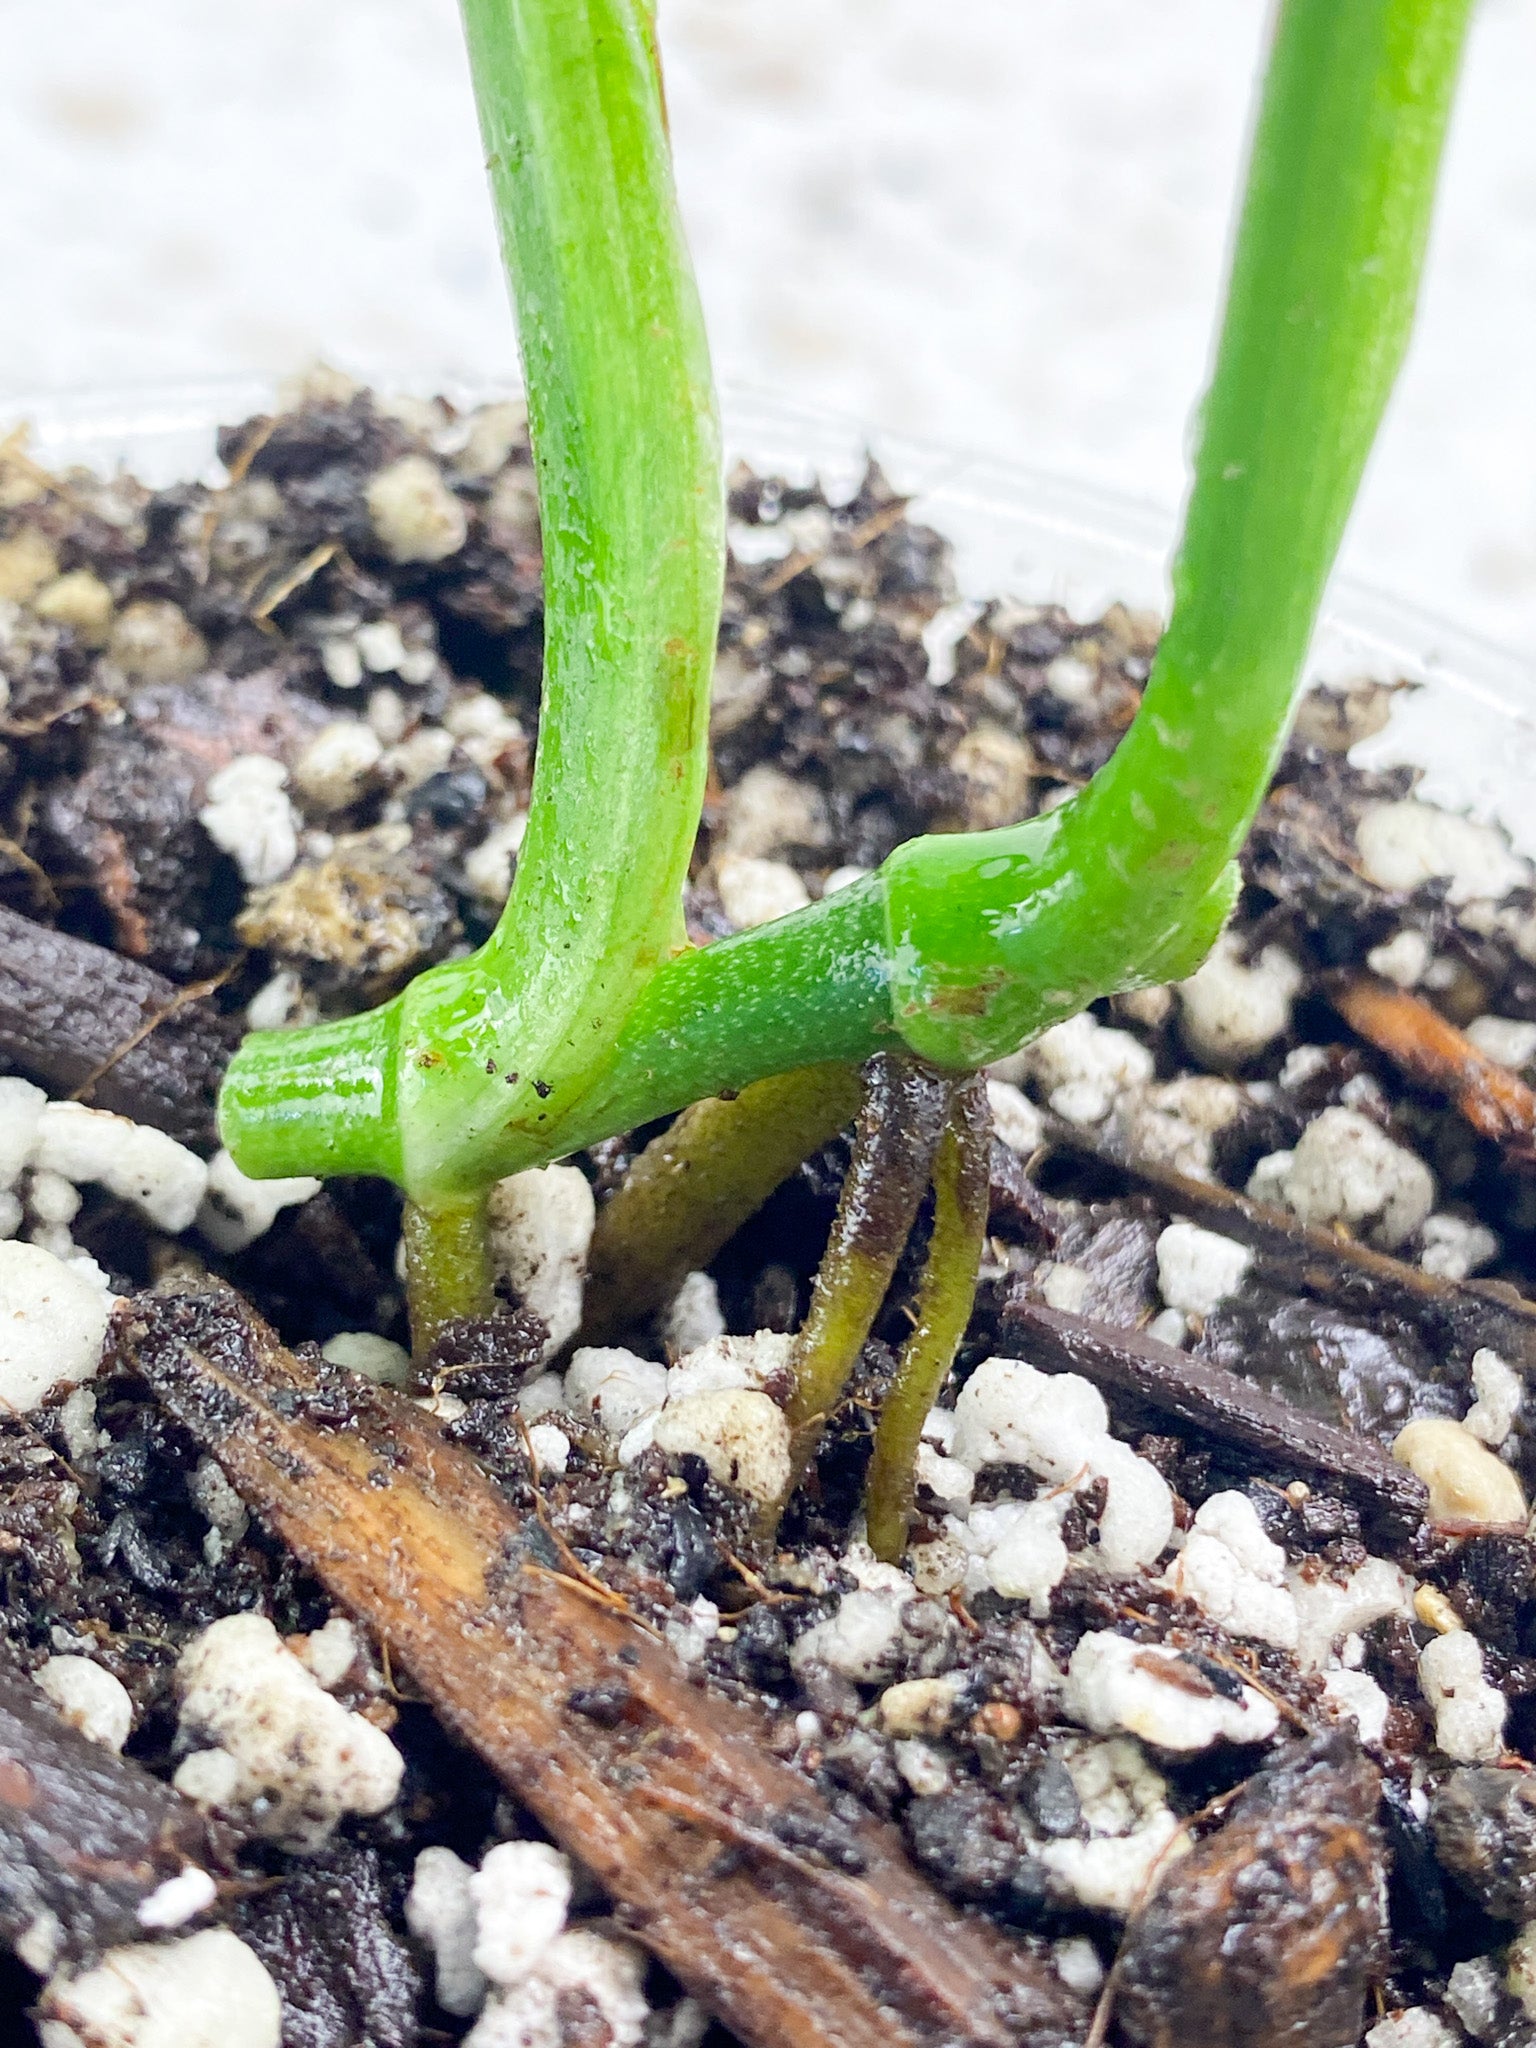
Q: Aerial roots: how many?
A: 4